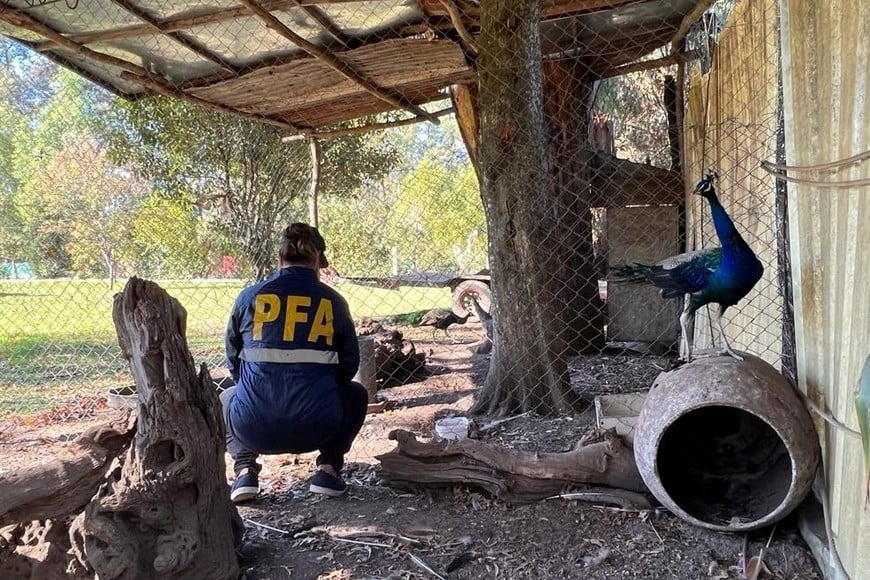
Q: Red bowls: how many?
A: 0